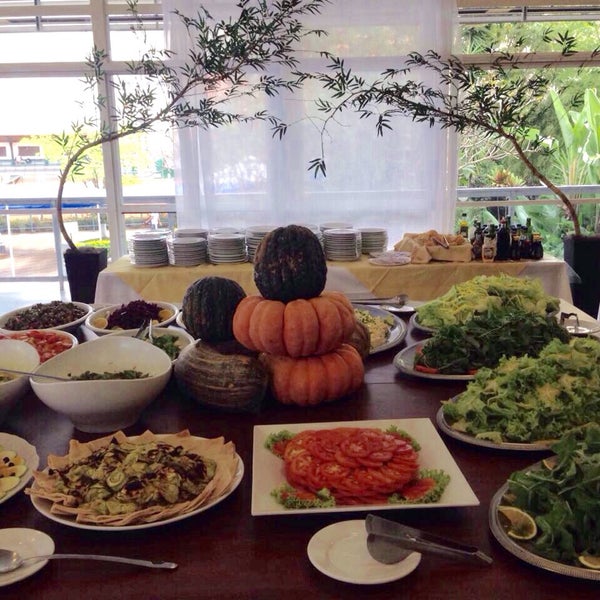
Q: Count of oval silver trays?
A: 5